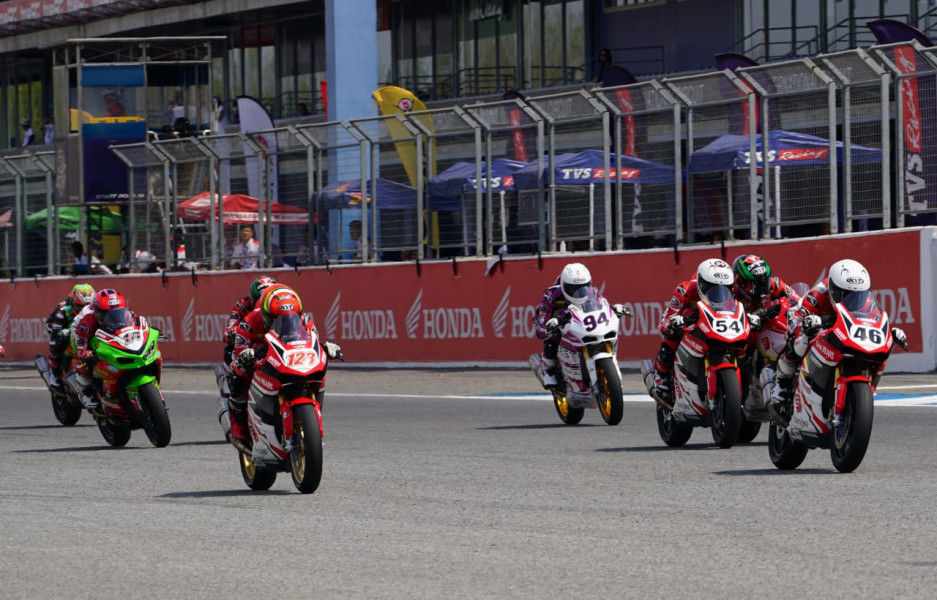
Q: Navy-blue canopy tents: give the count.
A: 4